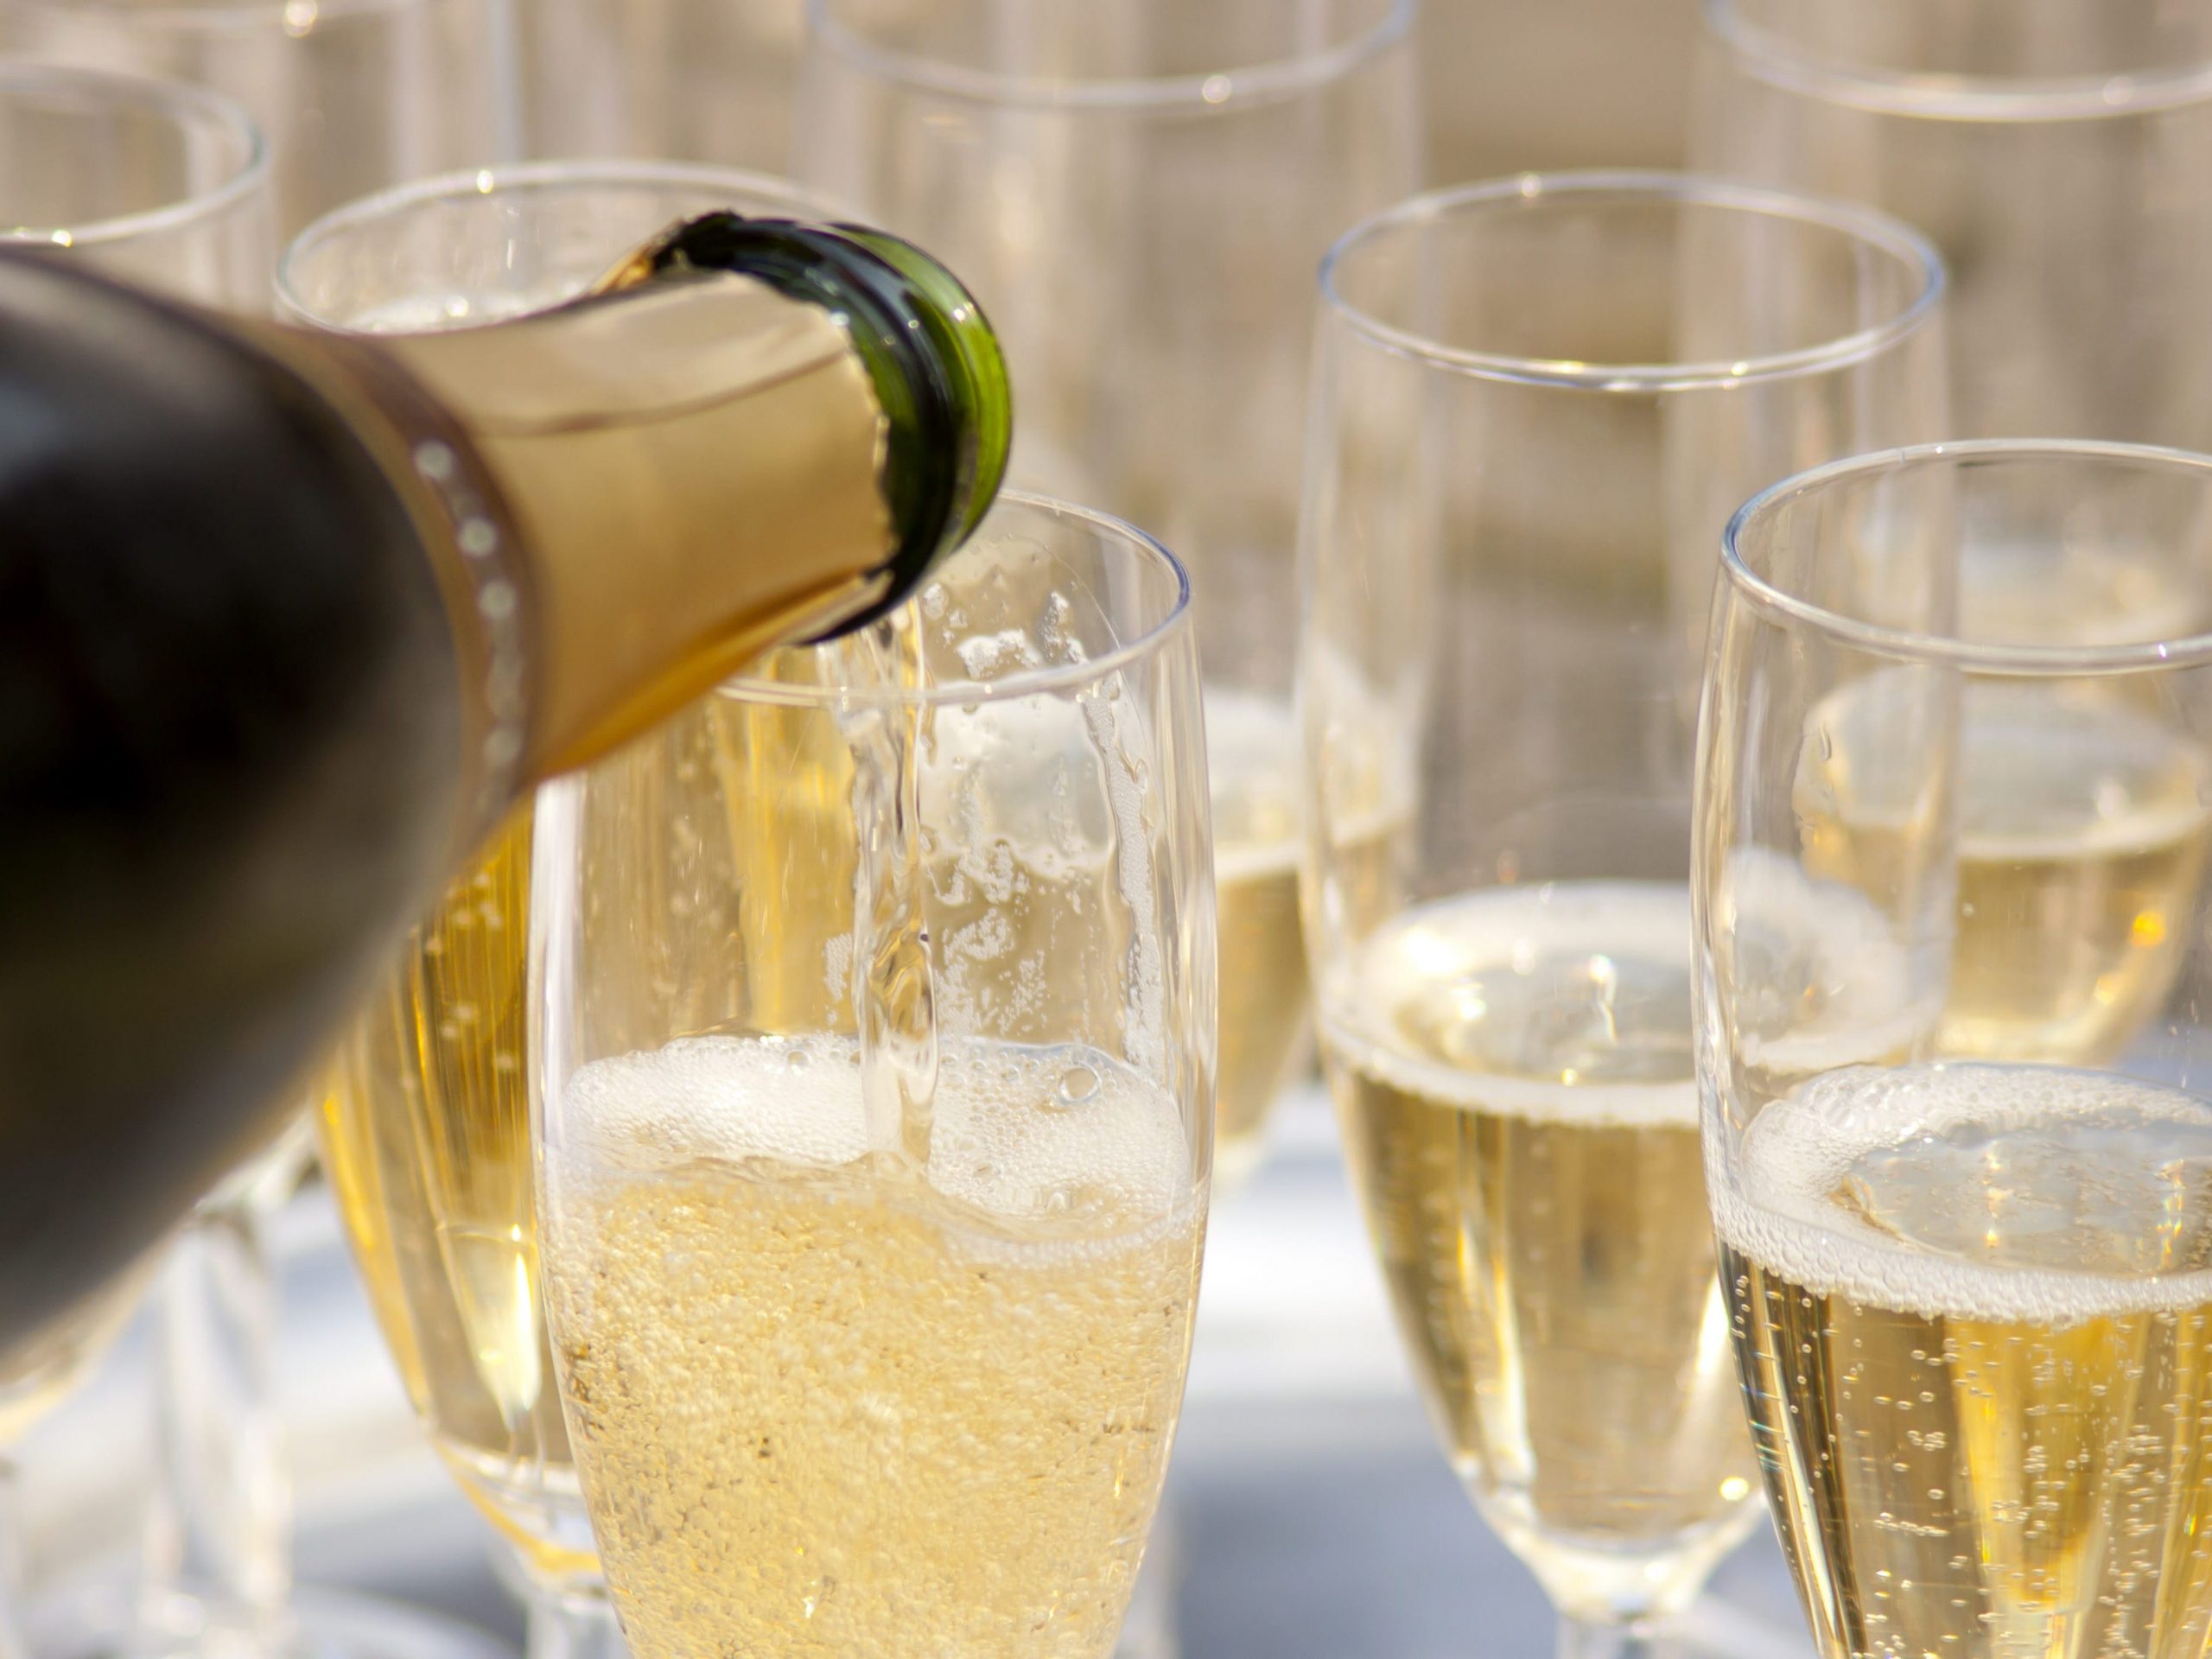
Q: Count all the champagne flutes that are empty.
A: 0